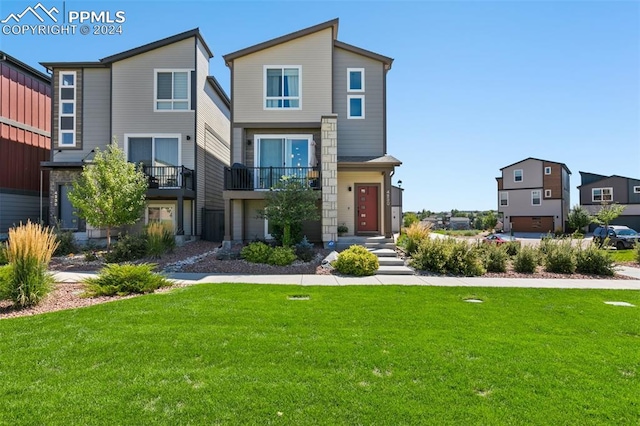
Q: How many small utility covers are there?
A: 3